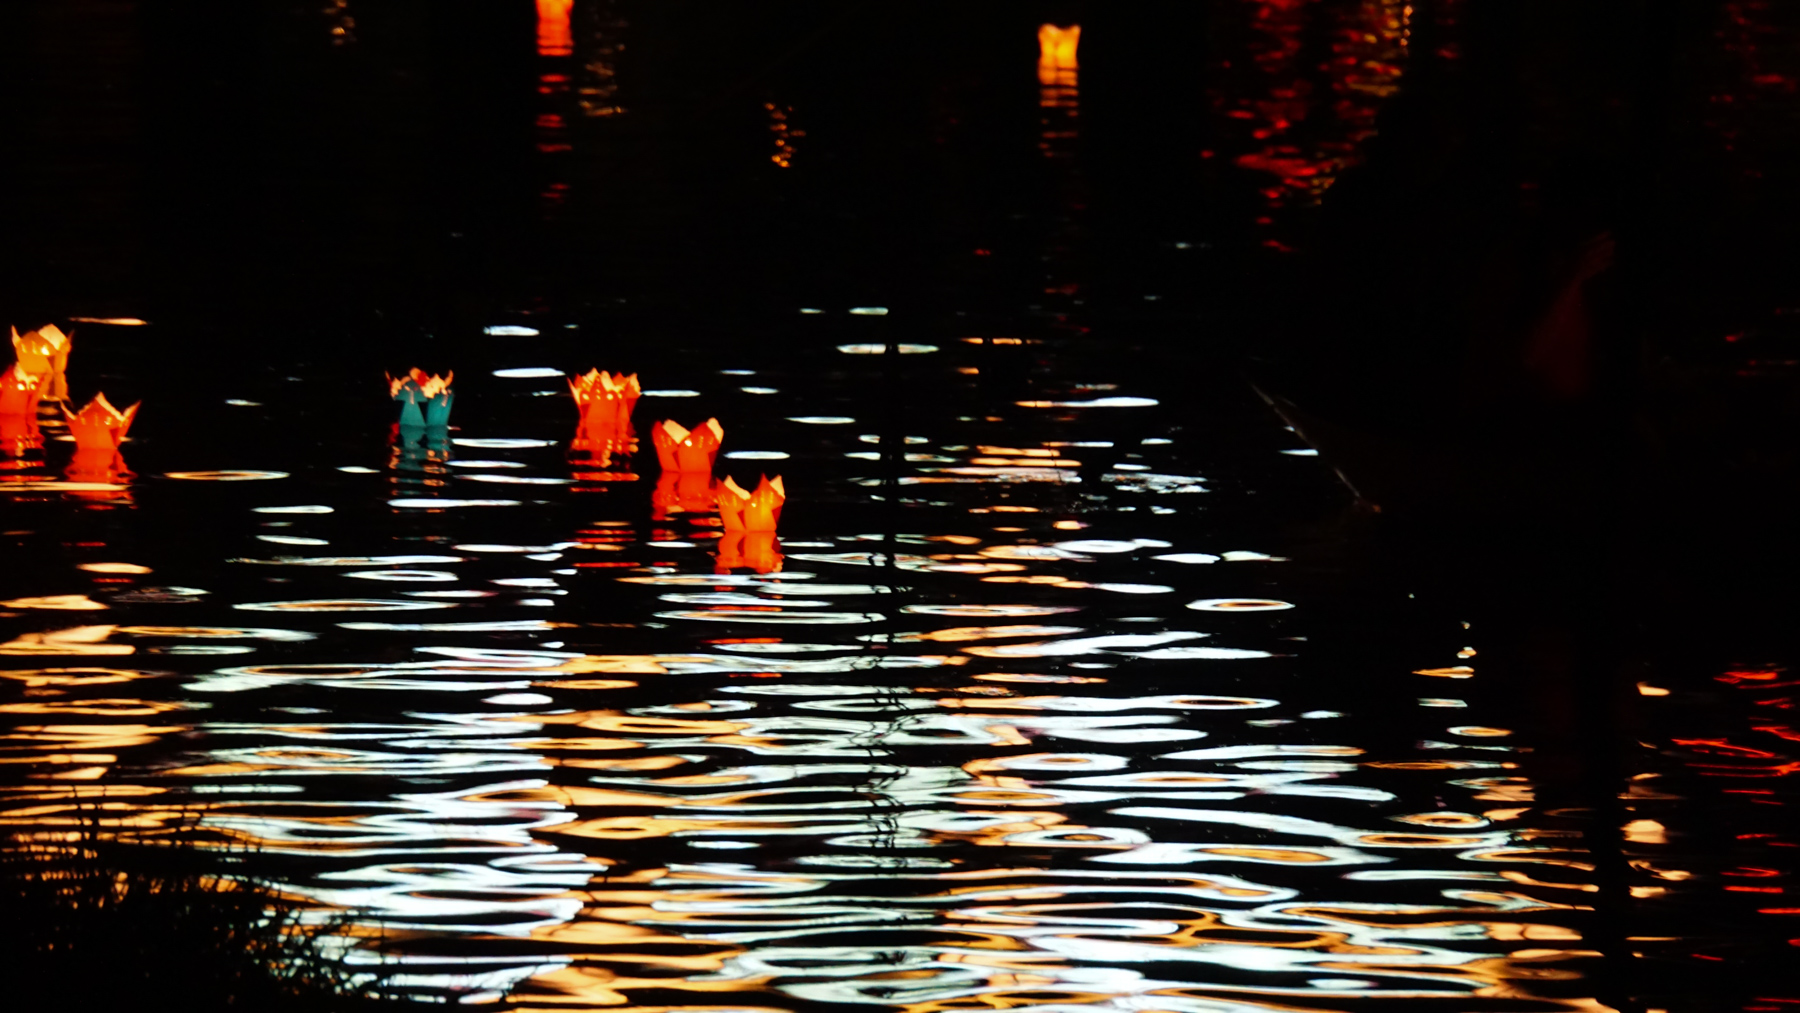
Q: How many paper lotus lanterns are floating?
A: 9